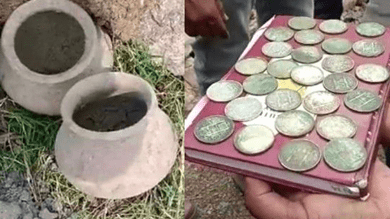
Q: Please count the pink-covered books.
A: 1